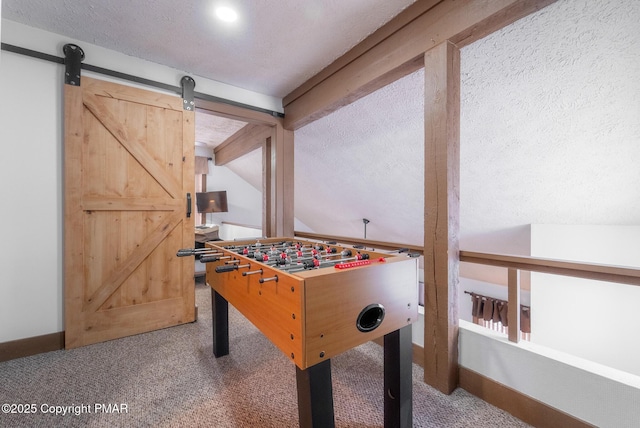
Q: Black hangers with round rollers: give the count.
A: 2